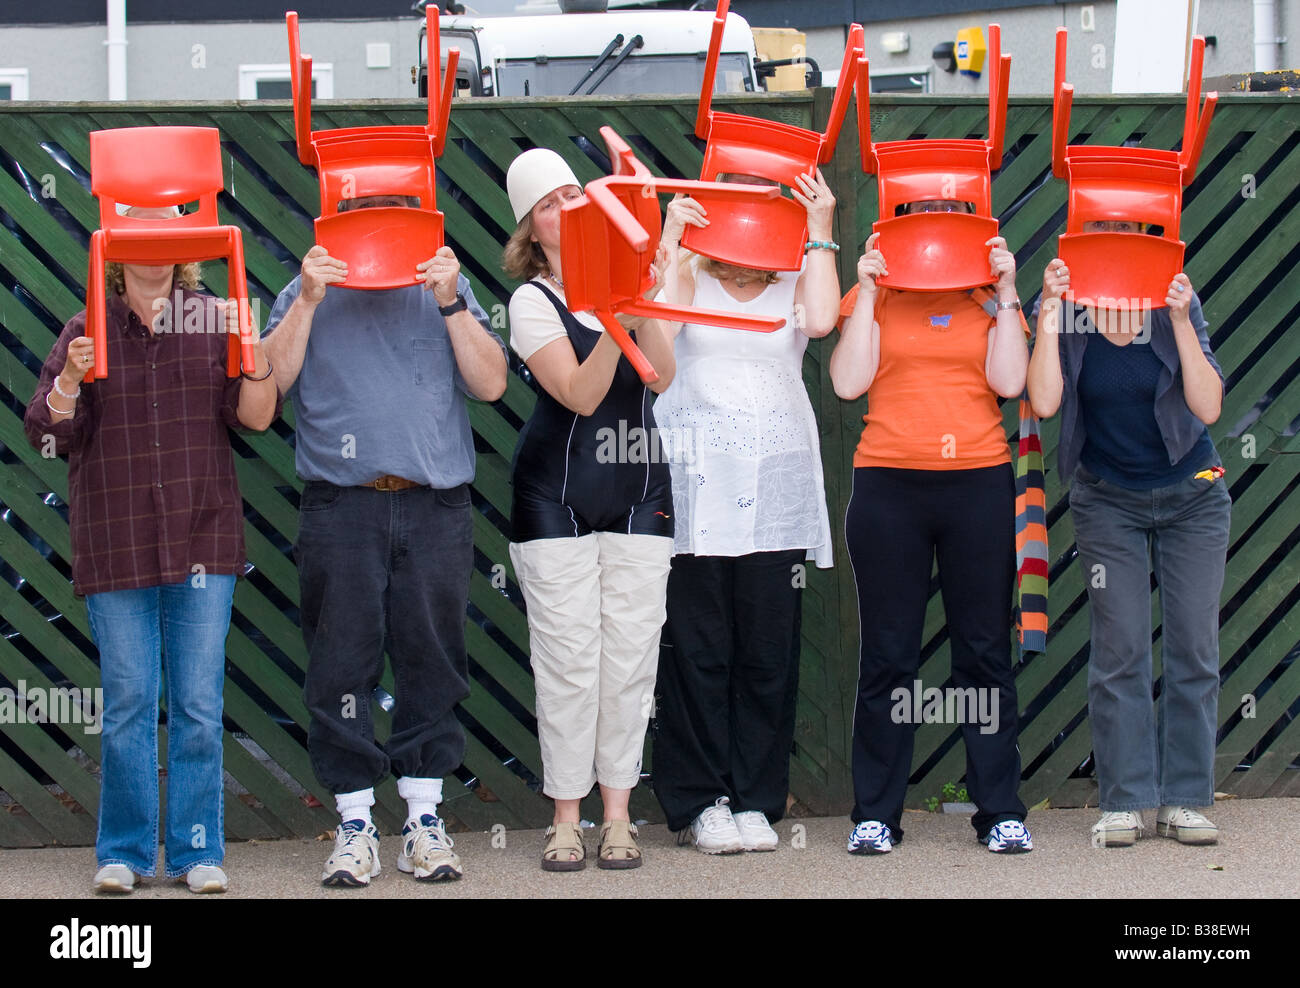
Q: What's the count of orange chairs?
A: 6